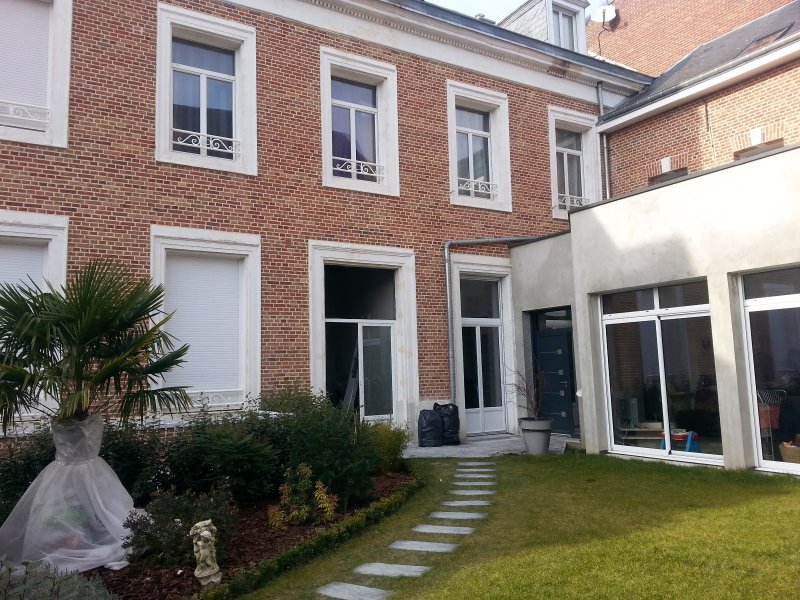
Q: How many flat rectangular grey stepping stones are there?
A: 11